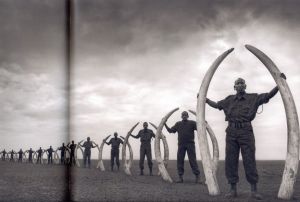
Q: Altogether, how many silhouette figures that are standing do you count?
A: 13